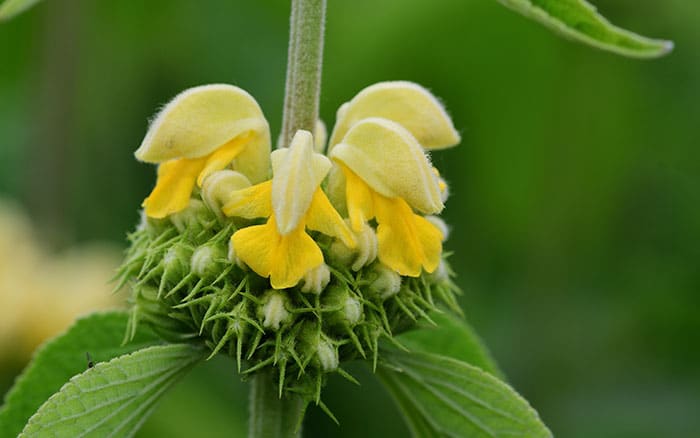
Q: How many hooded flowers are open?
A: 4